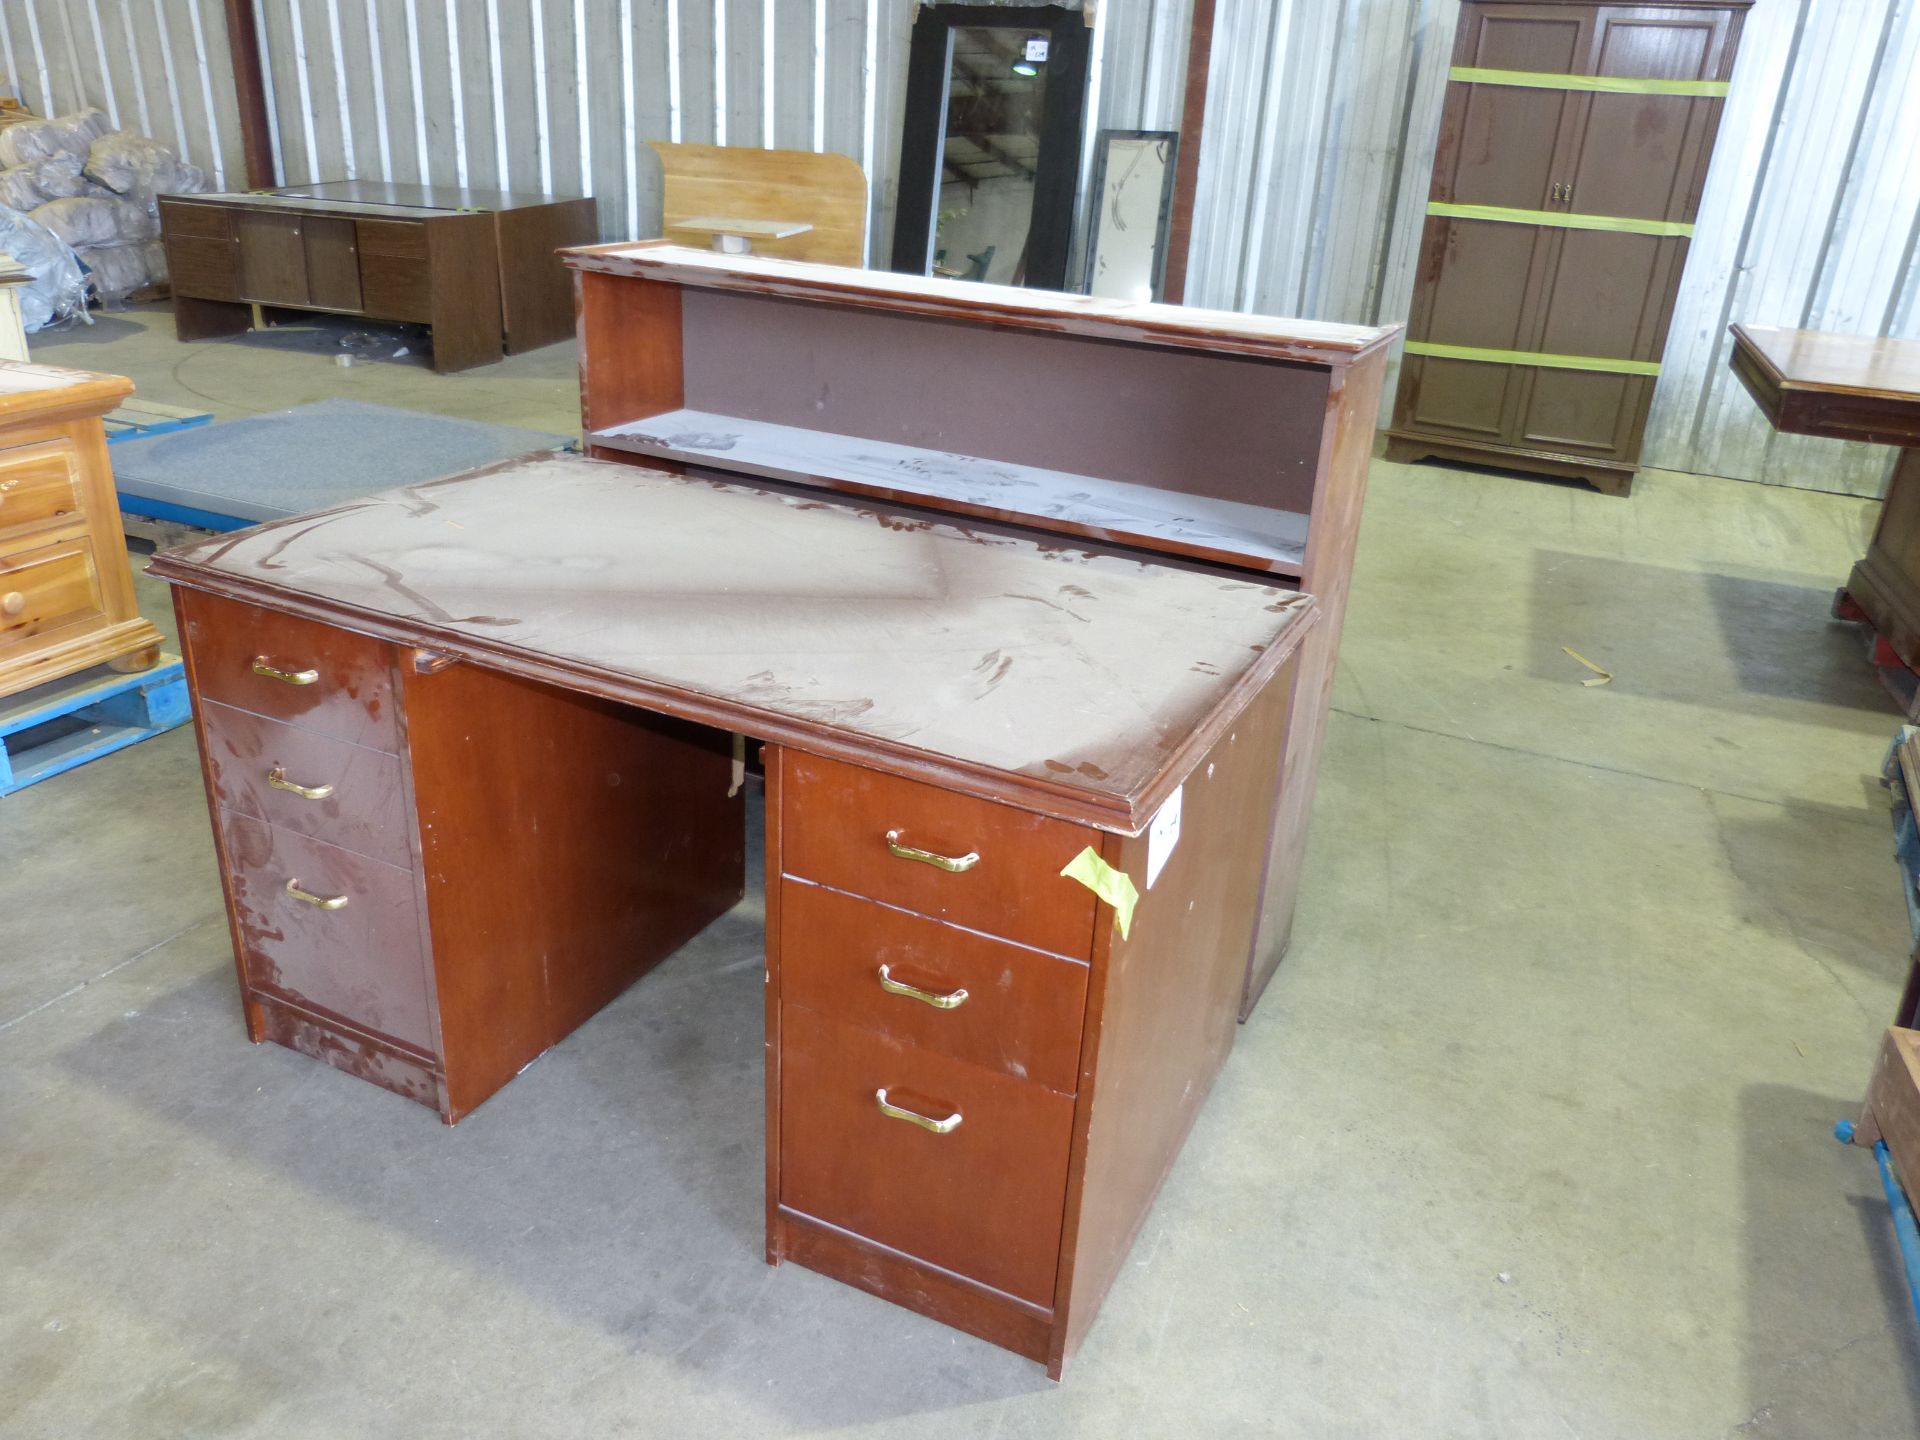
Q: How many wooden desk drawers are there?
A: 6